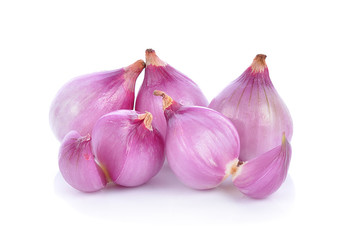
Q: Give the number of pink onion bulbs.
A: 7